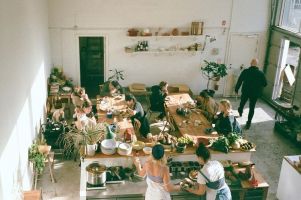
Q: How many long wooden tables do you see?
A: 2